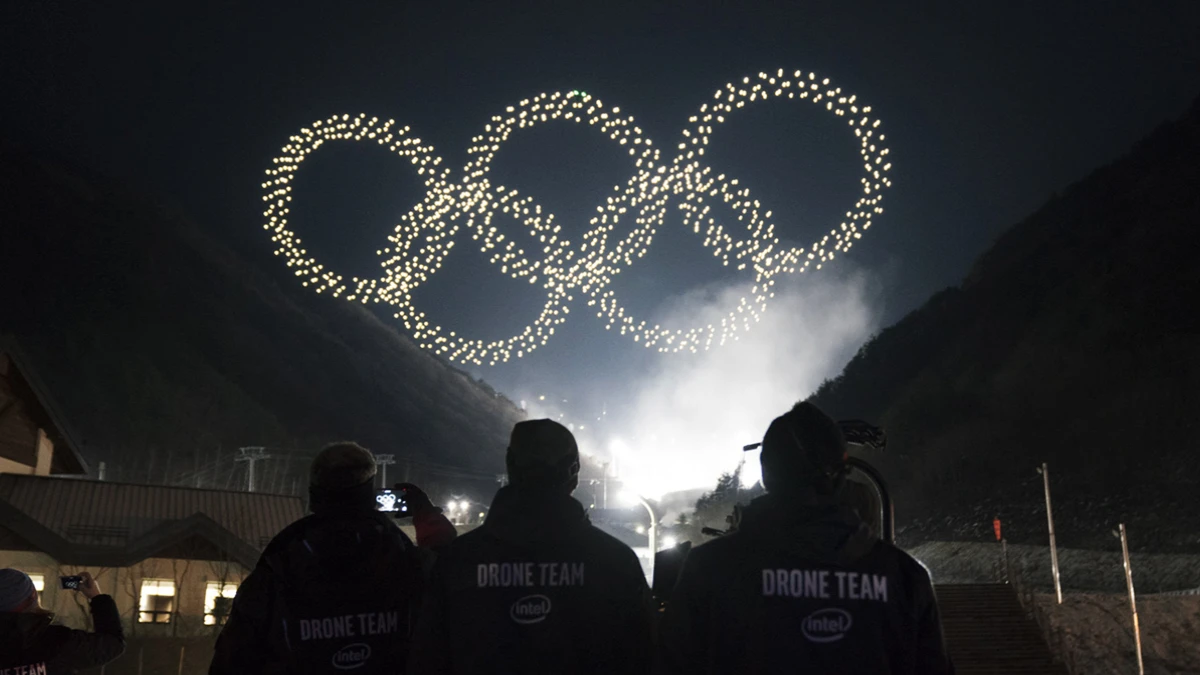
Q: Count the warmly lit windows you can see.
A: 3